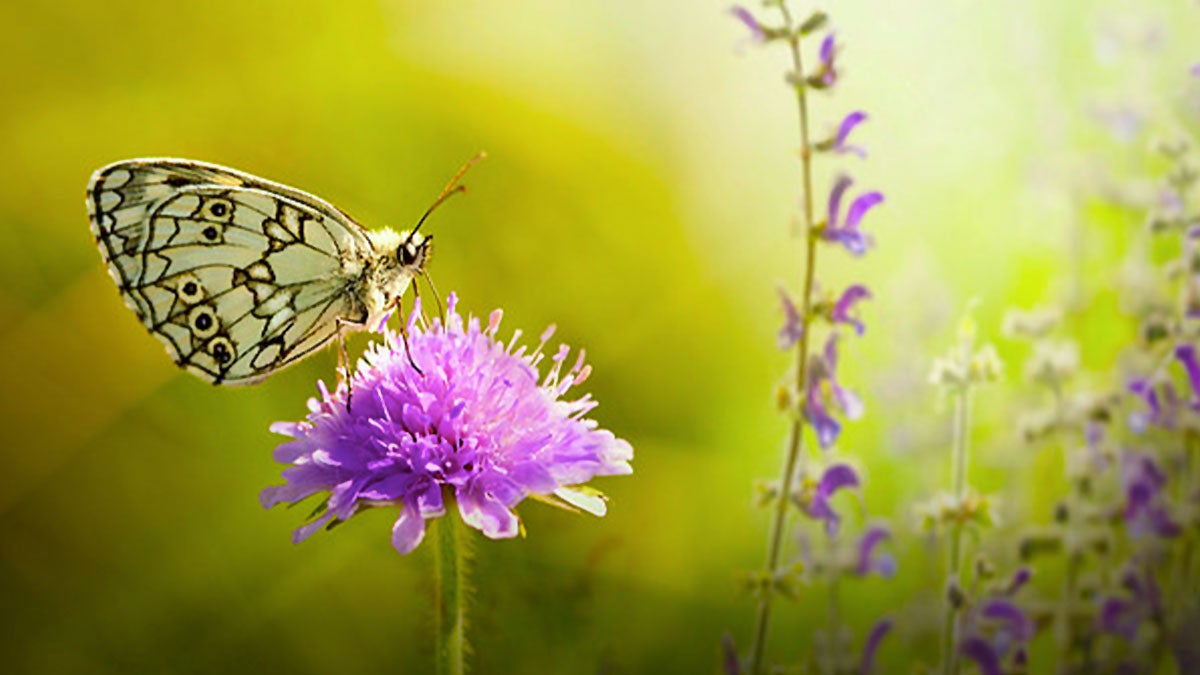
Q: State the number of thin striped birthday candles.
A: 0